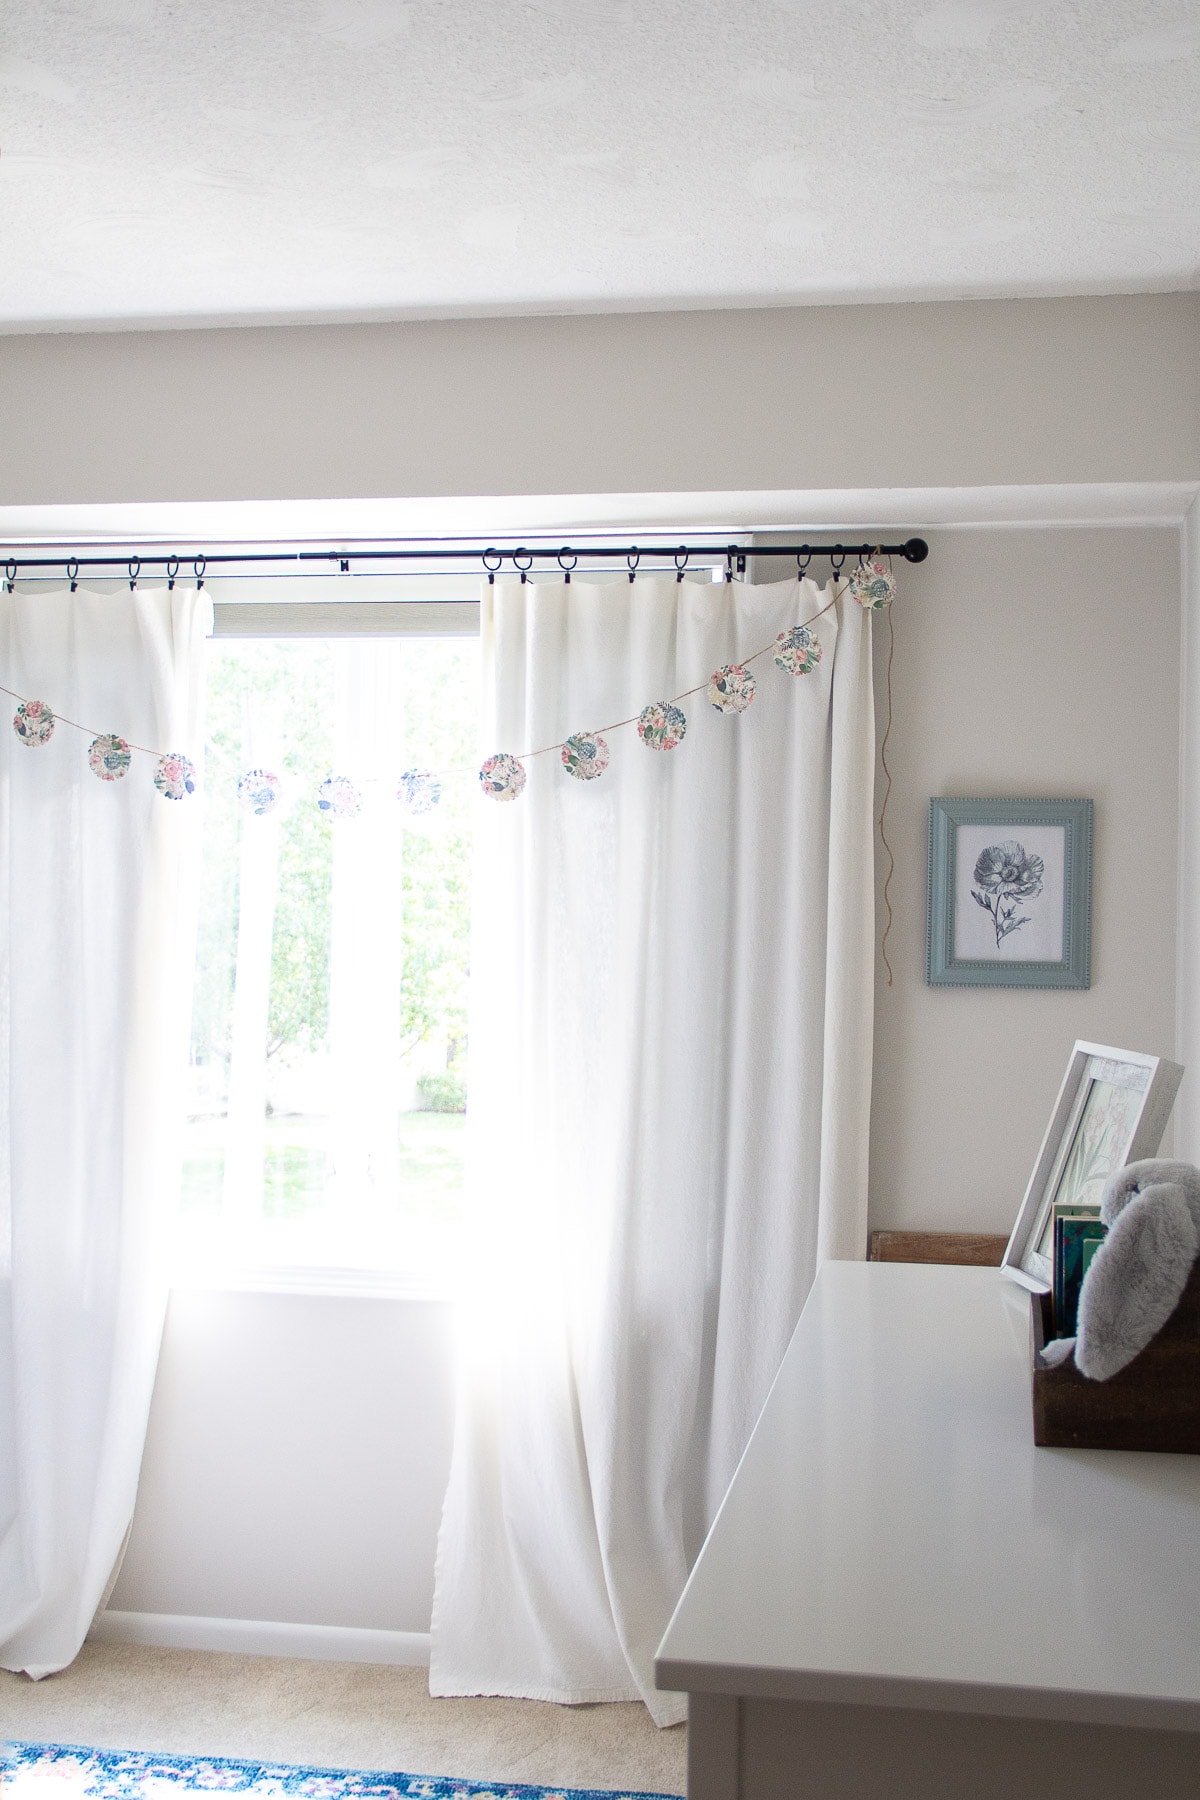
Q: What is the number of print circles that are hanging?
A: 12